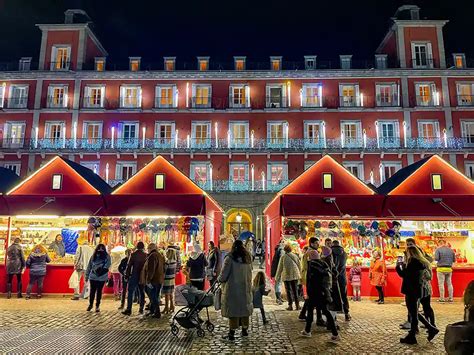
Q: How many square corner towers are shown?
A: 2